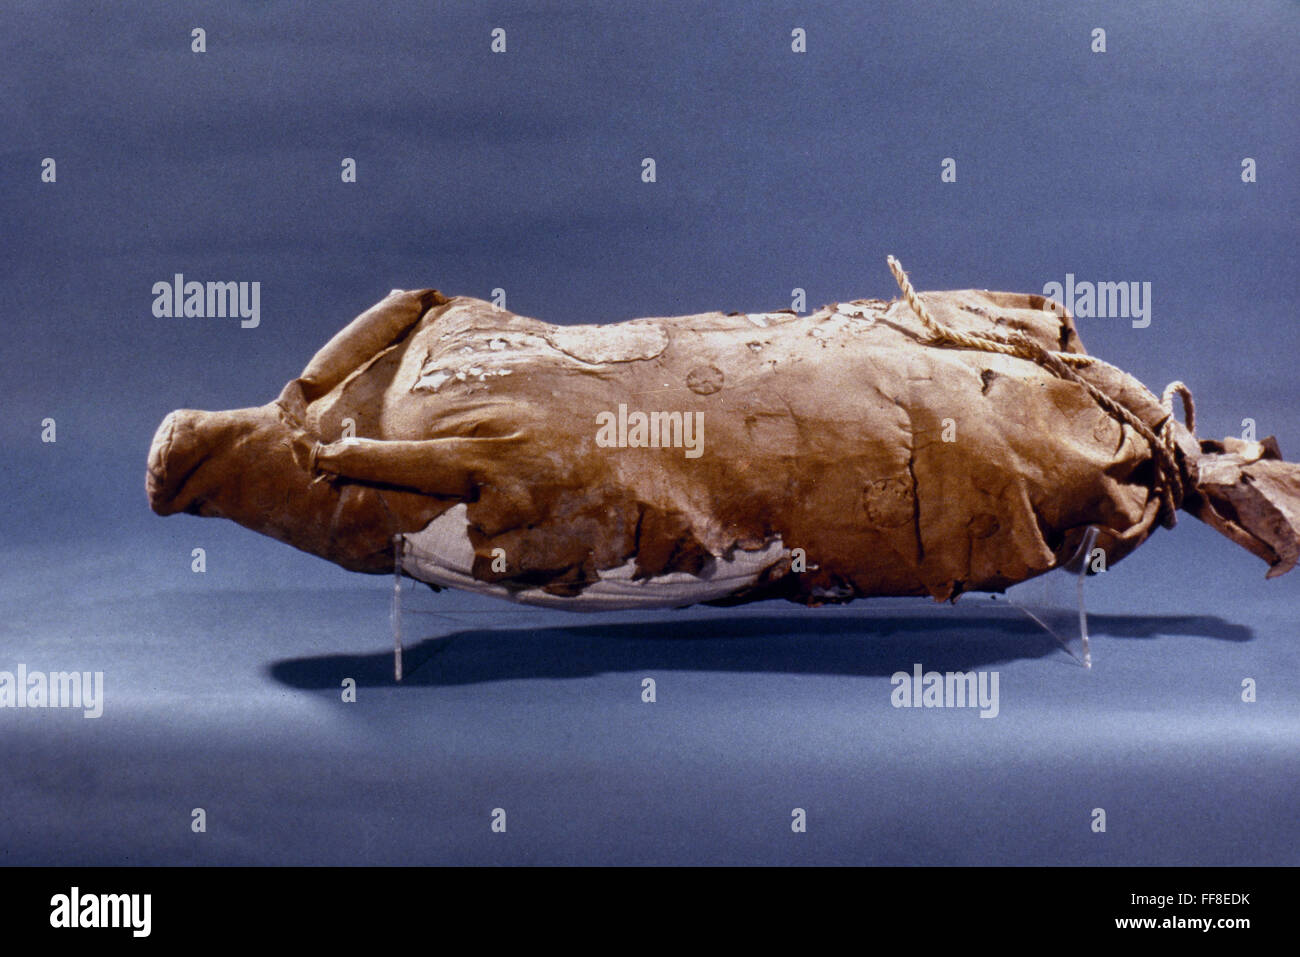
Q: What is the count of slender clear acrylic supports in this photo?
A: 2